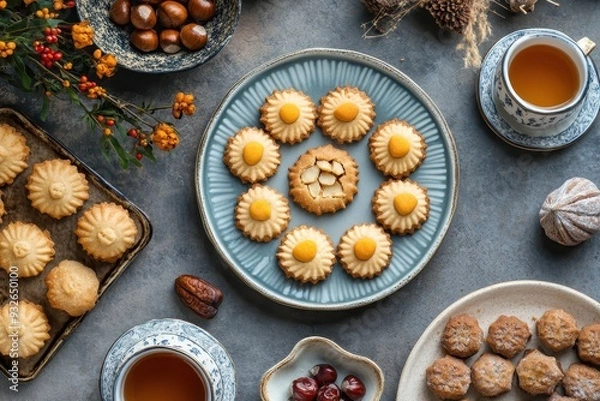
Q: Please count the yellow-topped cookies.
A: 8